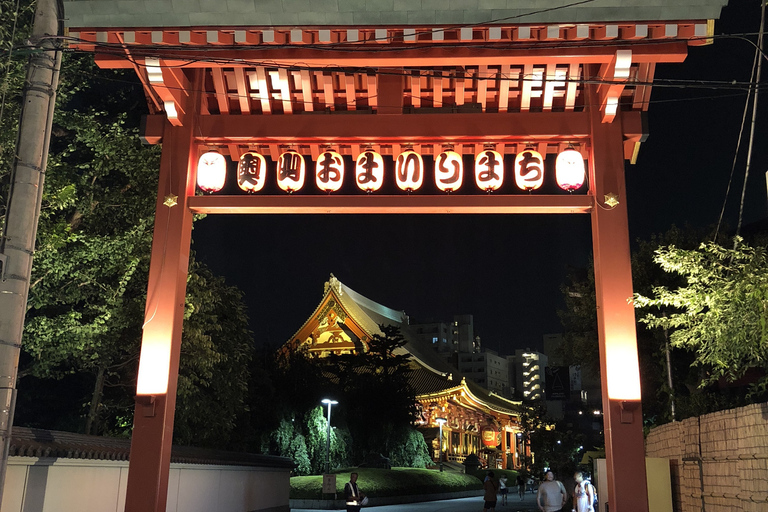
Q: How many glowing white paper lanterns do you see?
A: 10